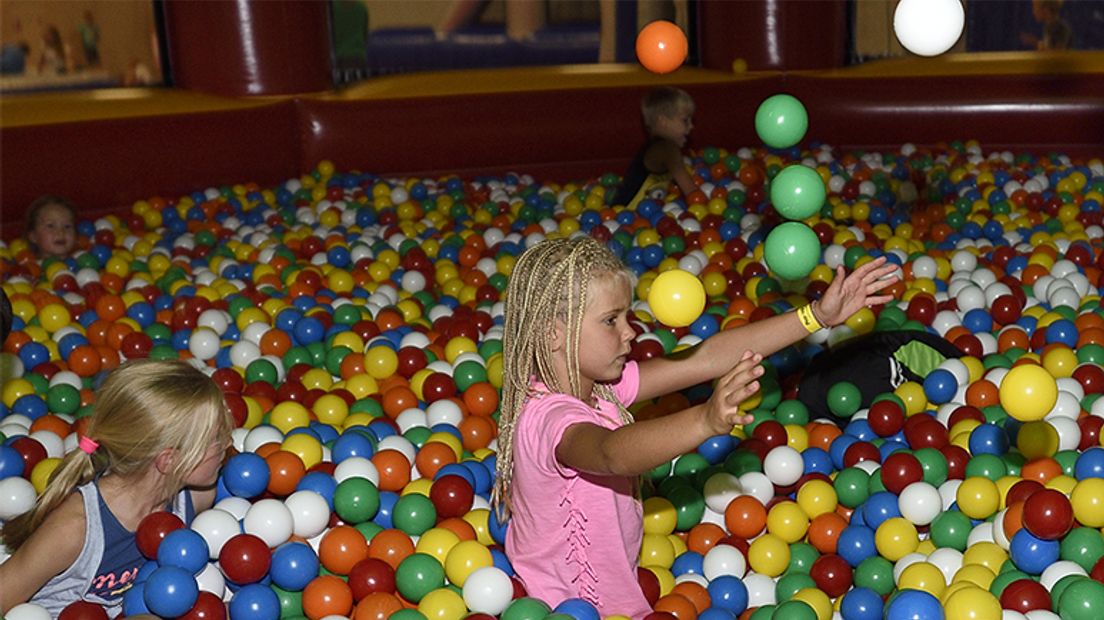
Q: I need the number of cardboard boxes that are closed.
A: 0